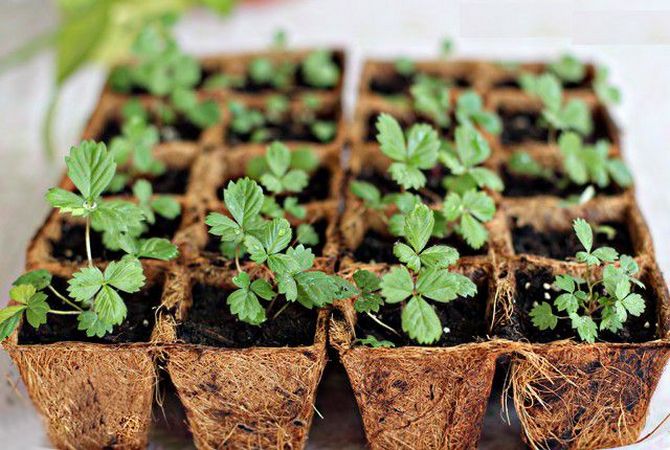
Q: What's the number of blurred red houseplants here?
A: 0